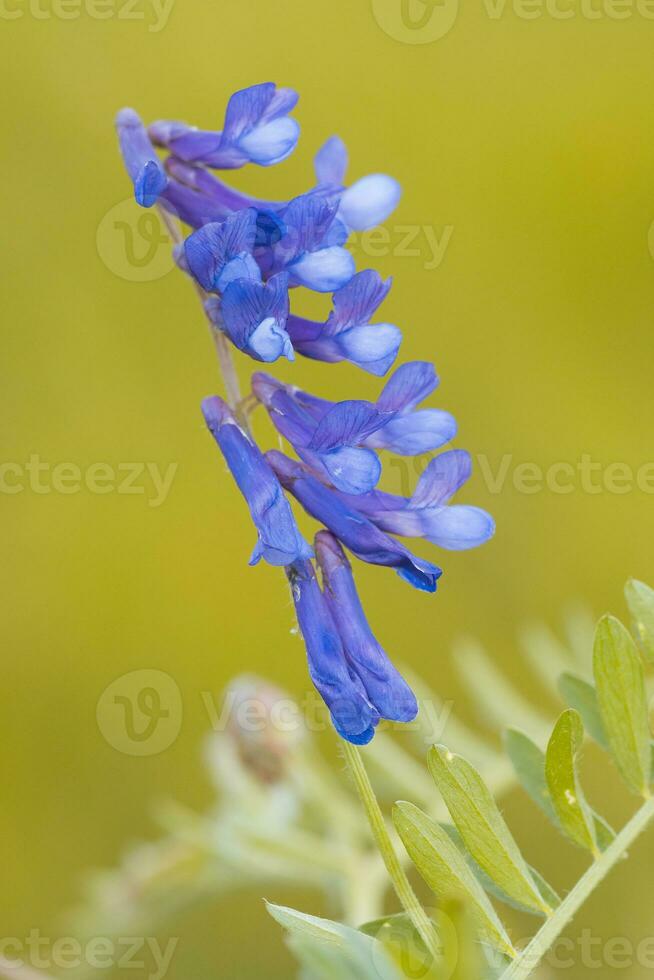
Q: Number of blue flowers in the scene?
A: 15